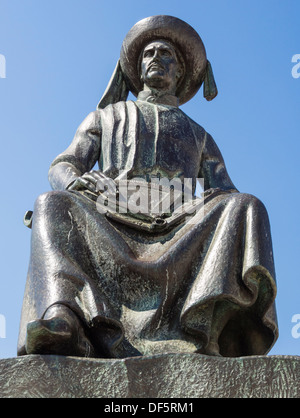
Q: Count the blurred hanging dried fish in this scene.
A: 0